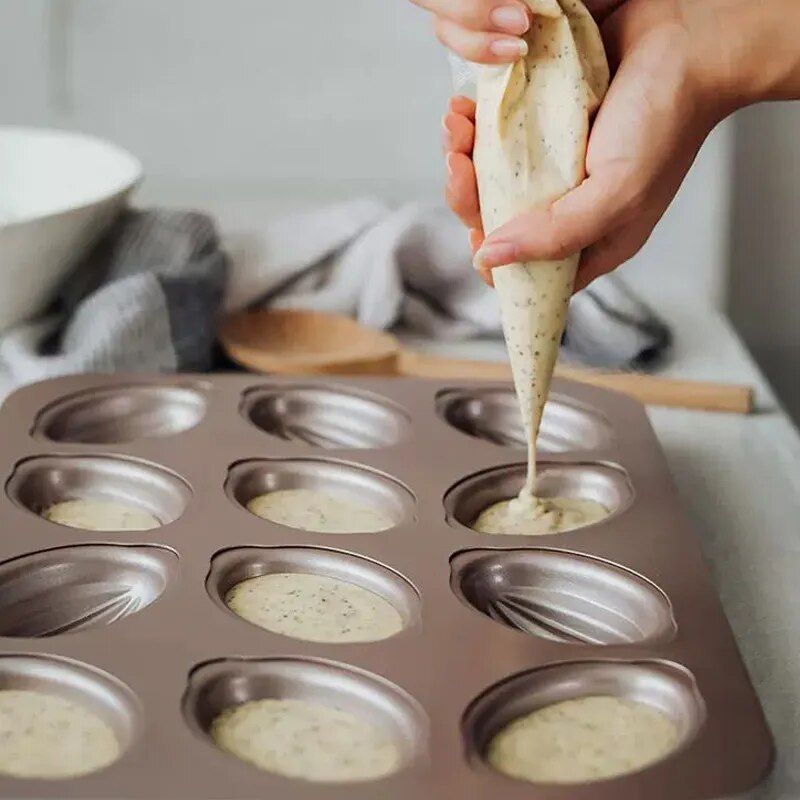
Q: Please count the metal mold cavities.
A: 12